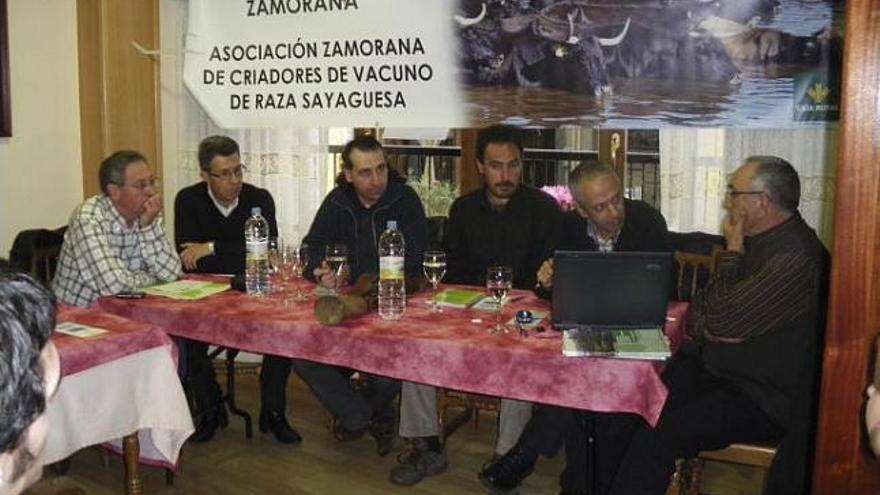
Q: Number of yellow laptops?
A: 0